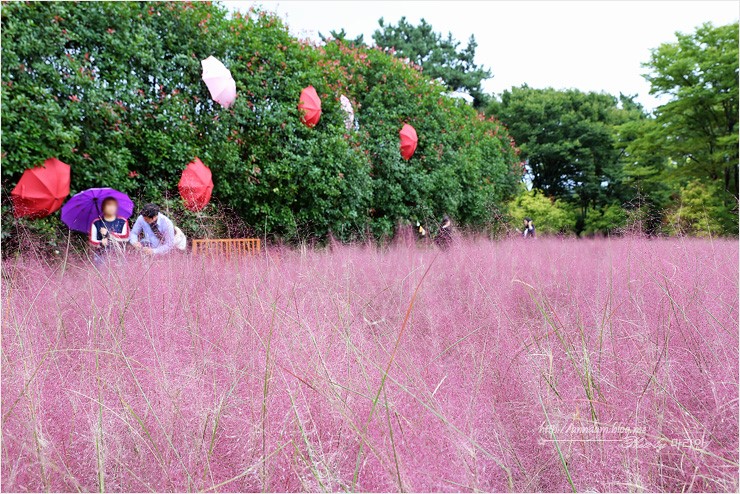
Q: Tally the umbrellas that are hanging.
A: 6